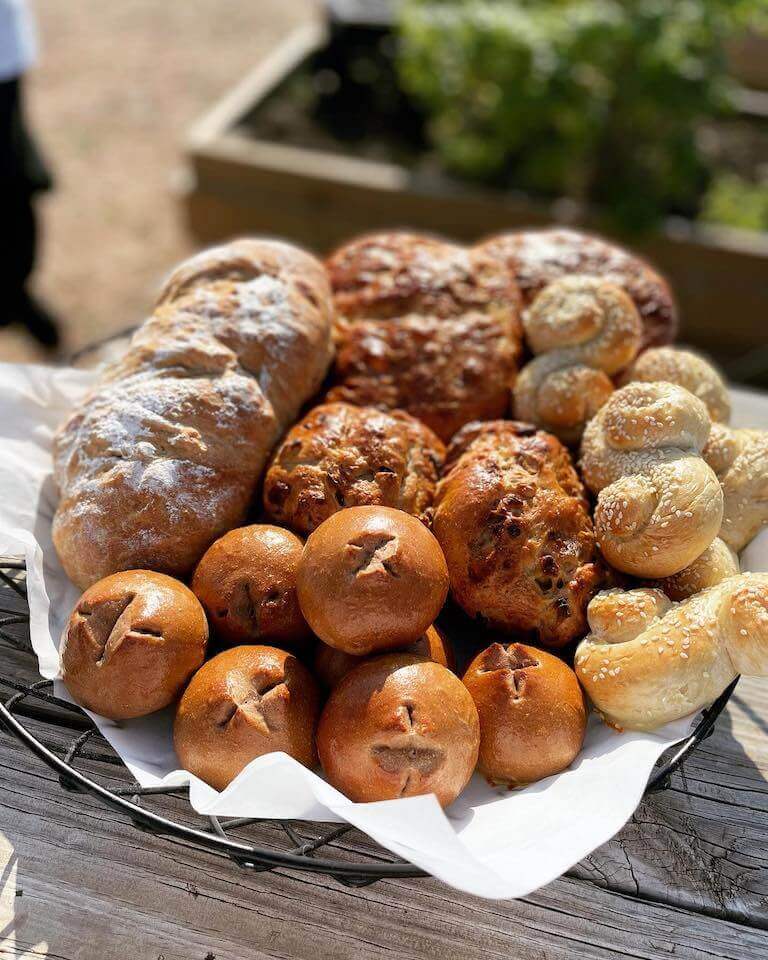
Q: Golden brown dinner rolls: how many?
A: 7